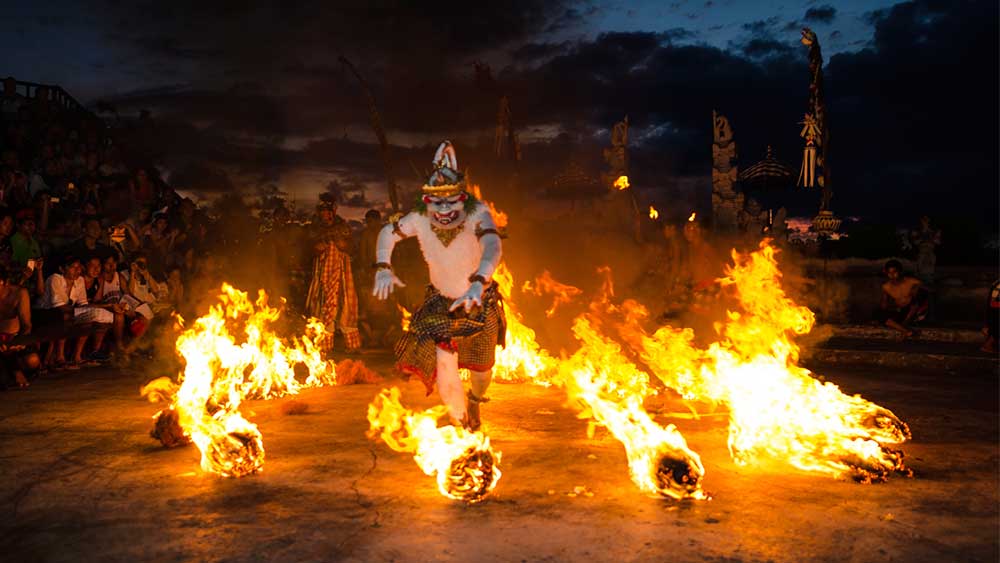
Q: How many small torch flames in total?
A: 3